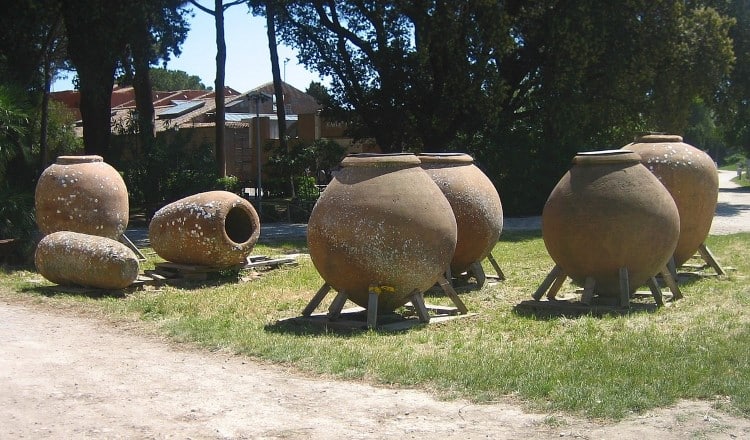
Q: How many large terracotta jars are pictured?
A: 7